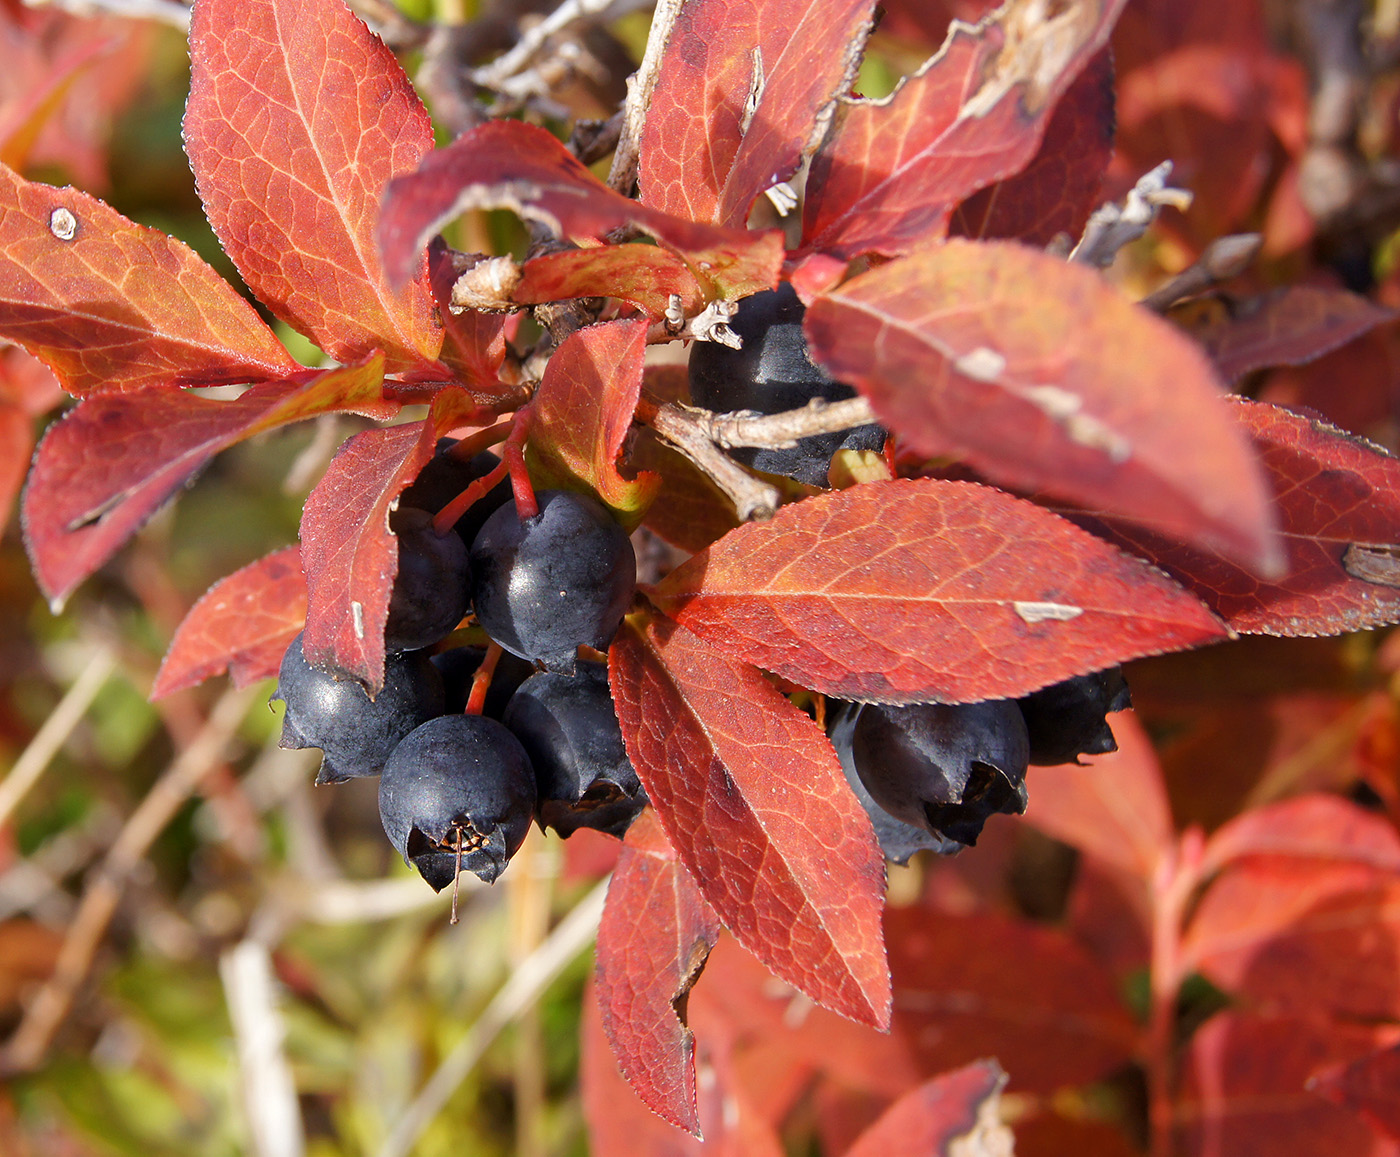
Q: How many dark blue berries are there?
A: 11